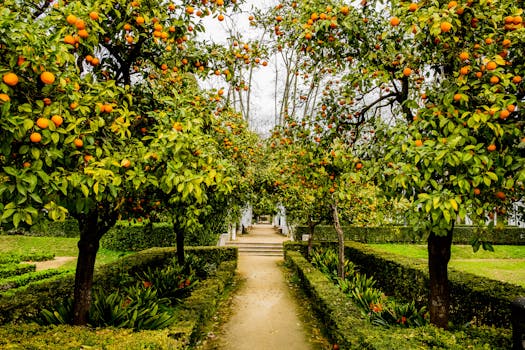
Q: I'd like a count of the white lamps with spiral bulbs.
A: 0